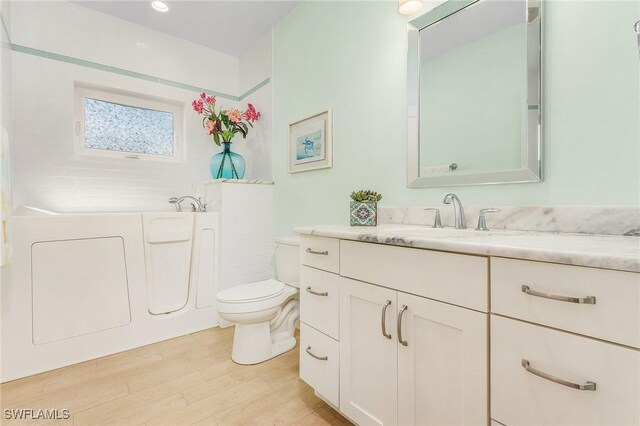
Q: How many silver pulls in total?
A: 7